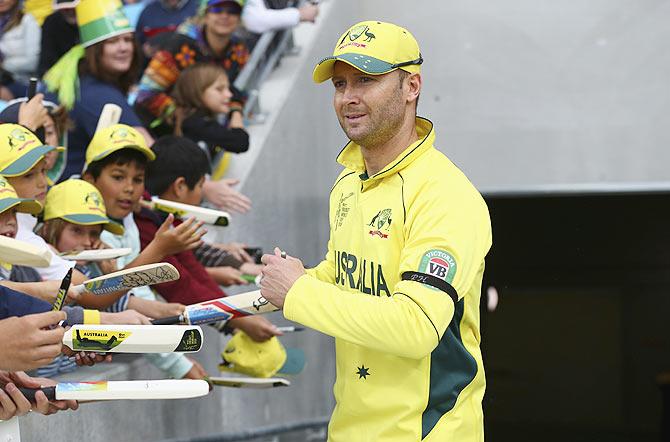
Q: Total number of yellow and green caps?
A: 6